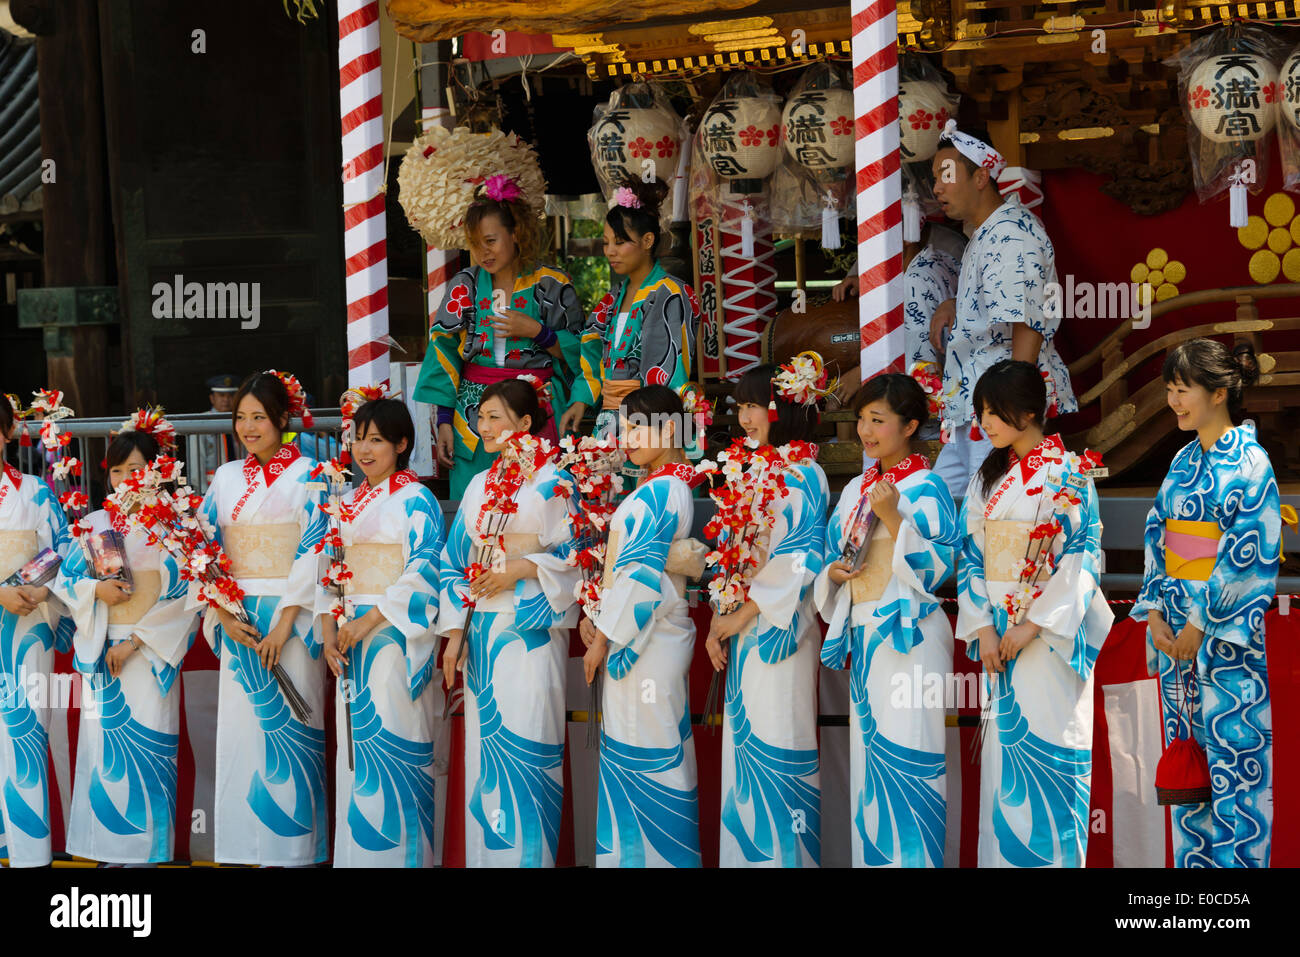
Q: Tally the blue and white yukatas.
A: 10